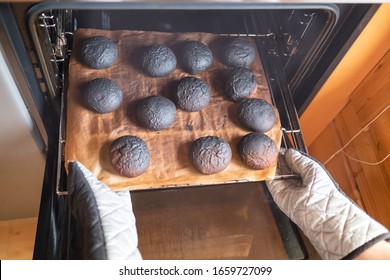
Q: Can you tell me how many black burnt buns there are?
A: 12